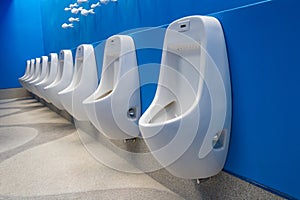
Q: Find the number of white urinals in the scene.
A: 9